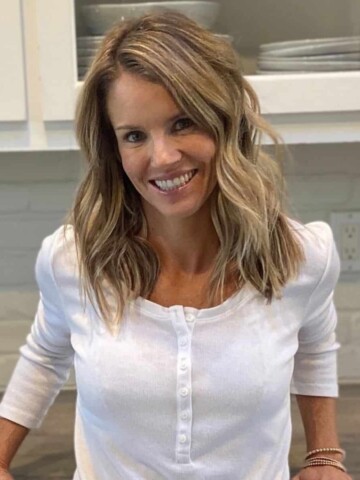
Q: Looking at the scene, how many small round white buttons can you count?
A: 6